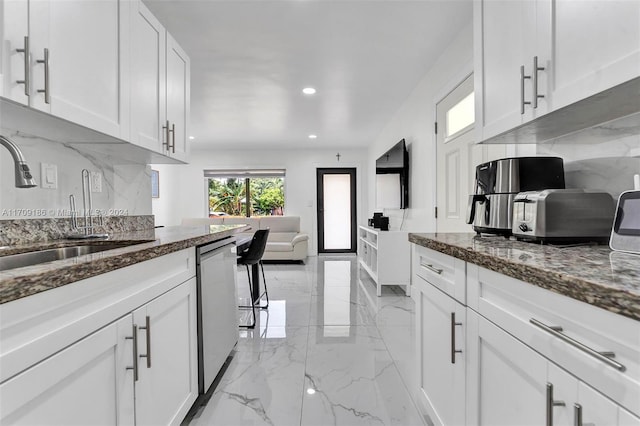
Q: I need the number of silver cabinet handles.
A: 13